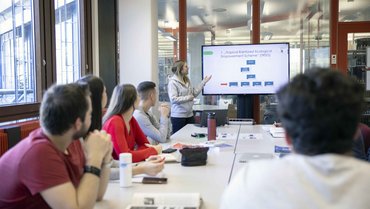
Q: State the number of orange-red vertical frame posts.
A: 3